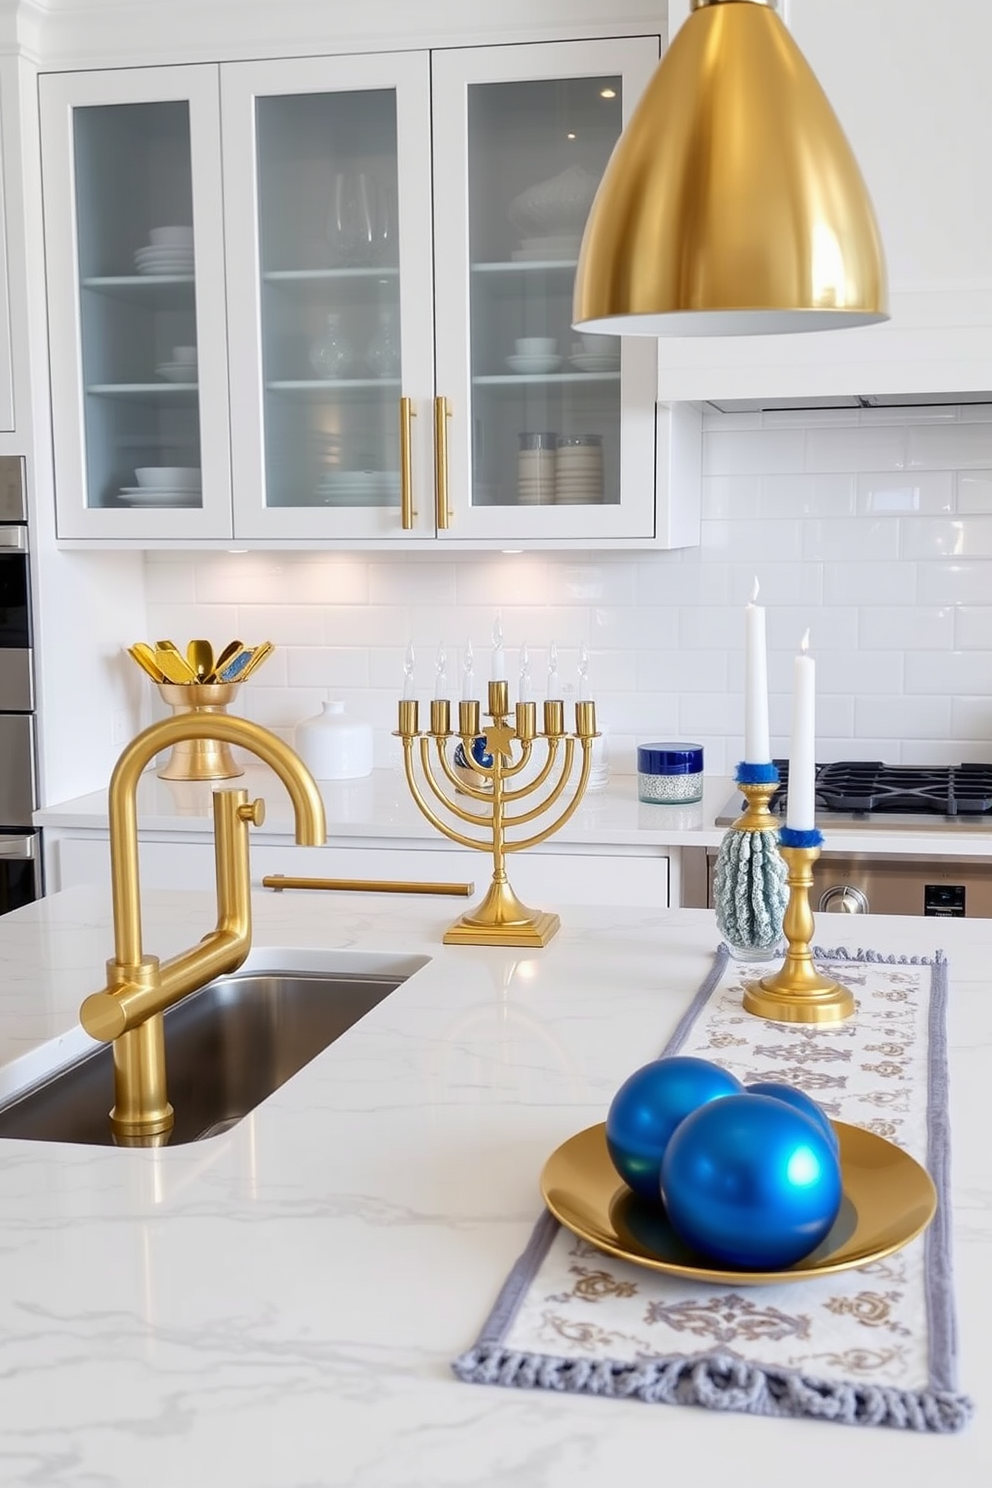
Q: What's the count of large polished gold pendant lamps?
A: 1